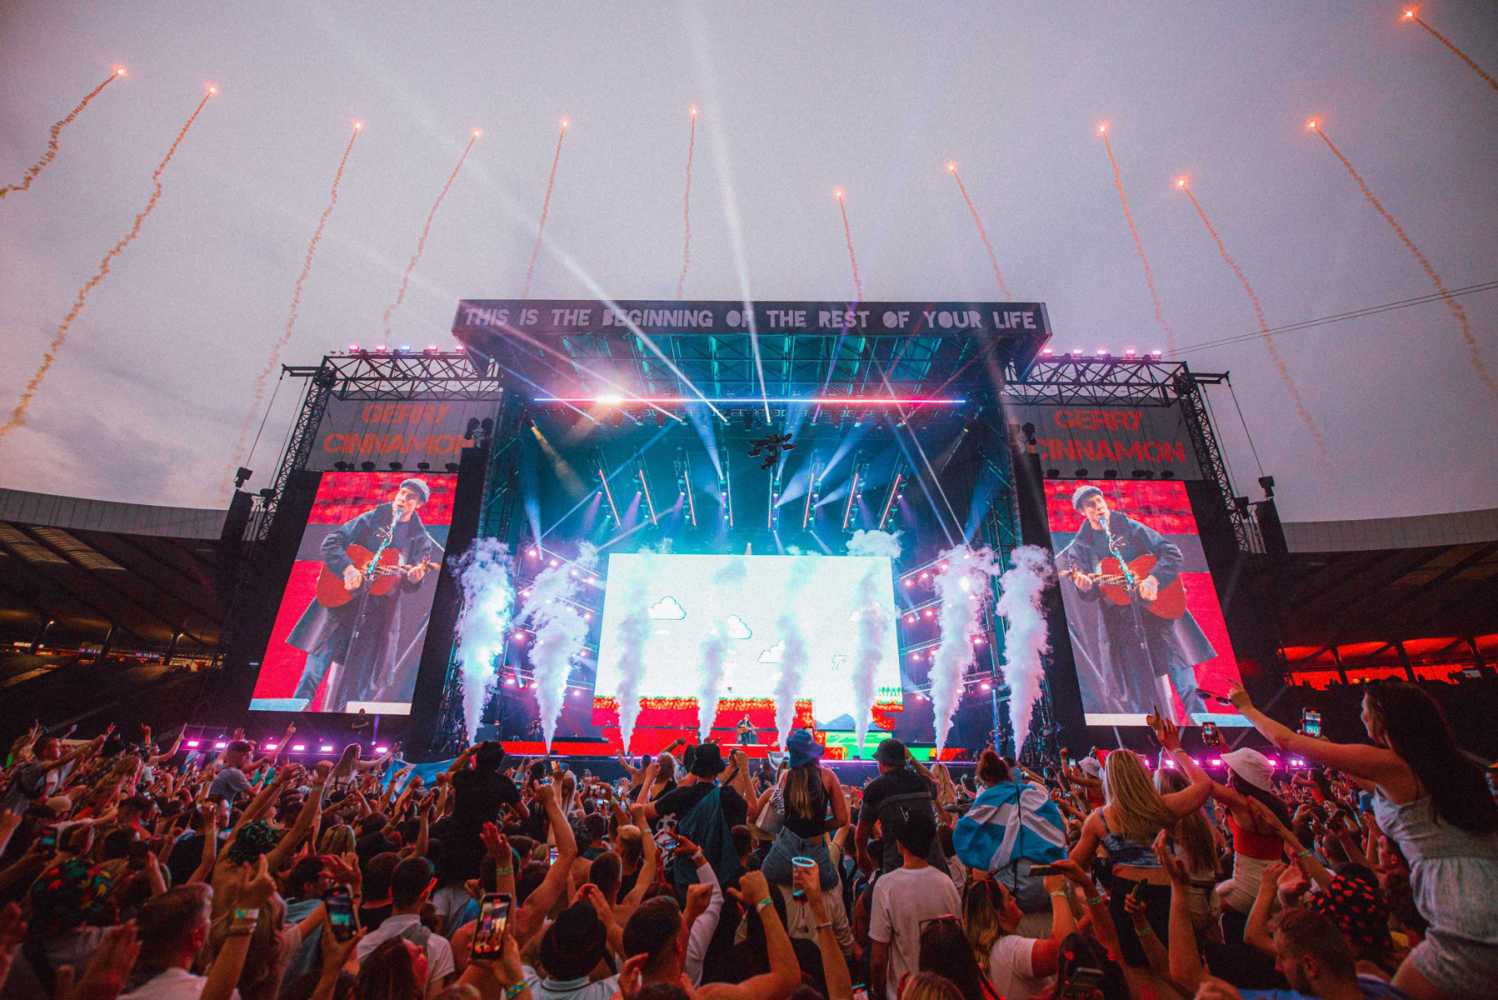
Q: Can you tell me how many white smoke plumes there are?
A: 8